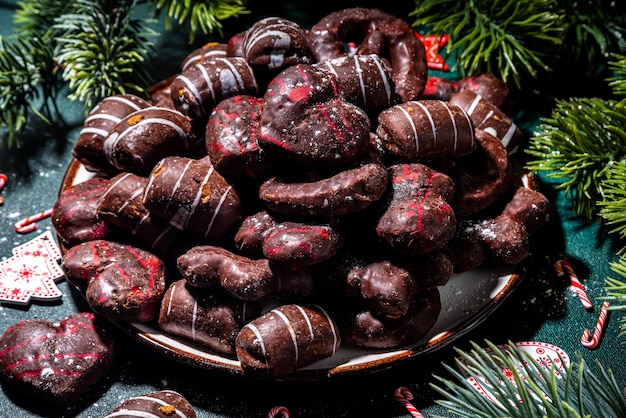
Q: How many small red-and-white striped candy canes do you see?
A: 6